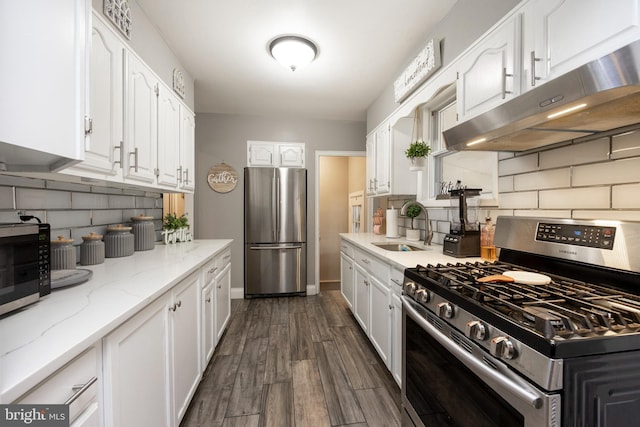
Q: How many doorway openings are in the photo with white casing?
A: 1